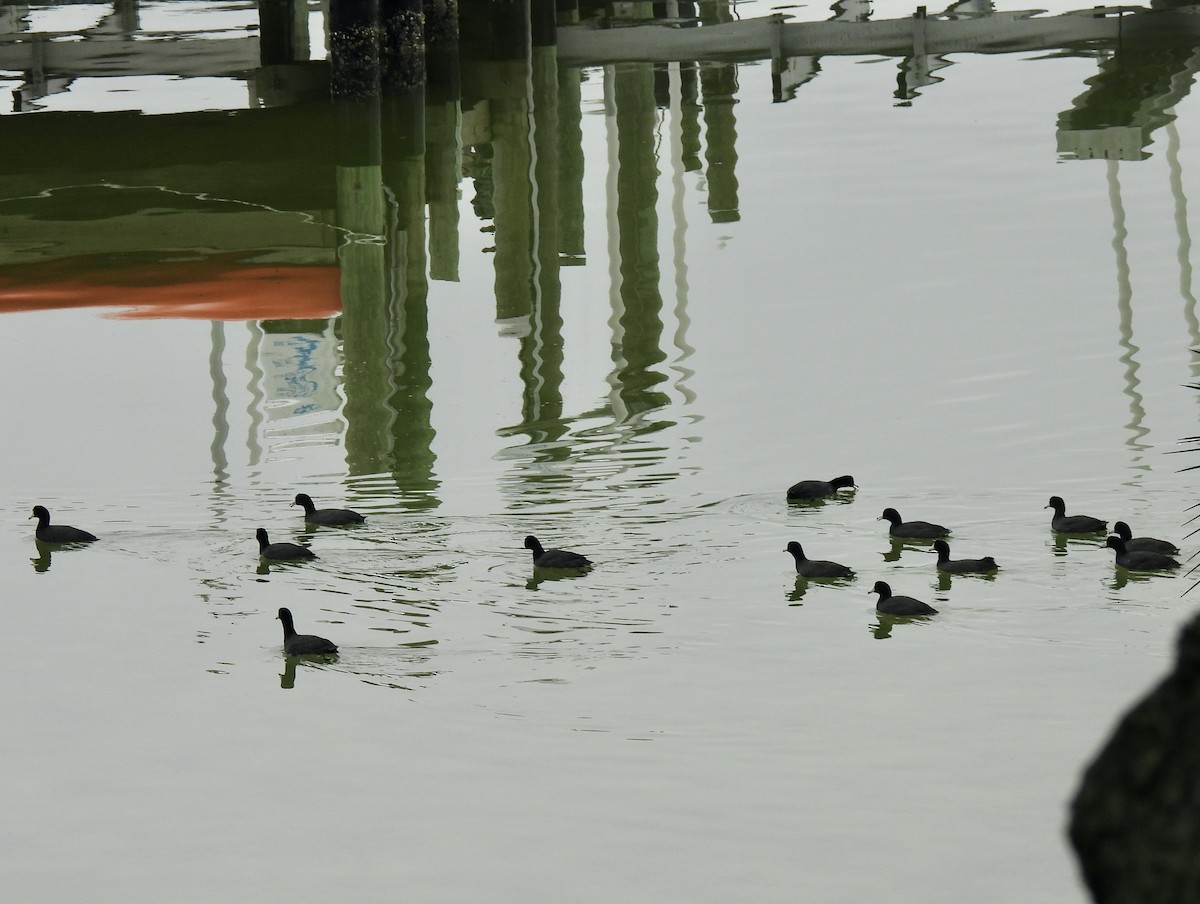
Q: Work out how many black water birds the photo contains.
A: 13